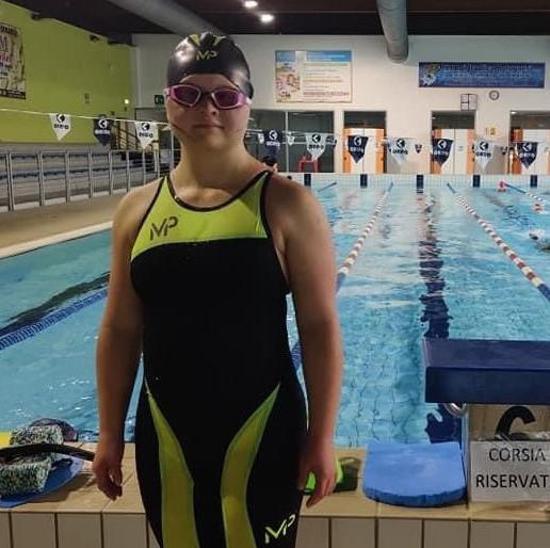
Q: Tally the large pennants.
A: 10